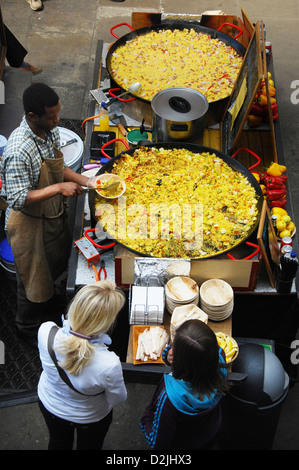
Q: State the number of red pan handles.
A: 7